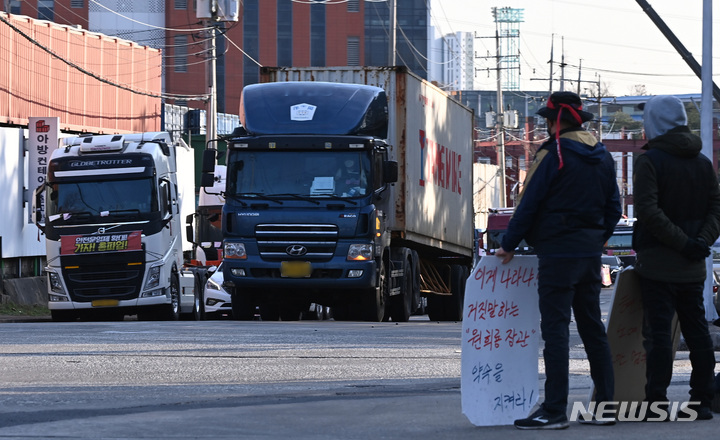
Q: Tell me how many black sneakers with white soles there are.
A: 2